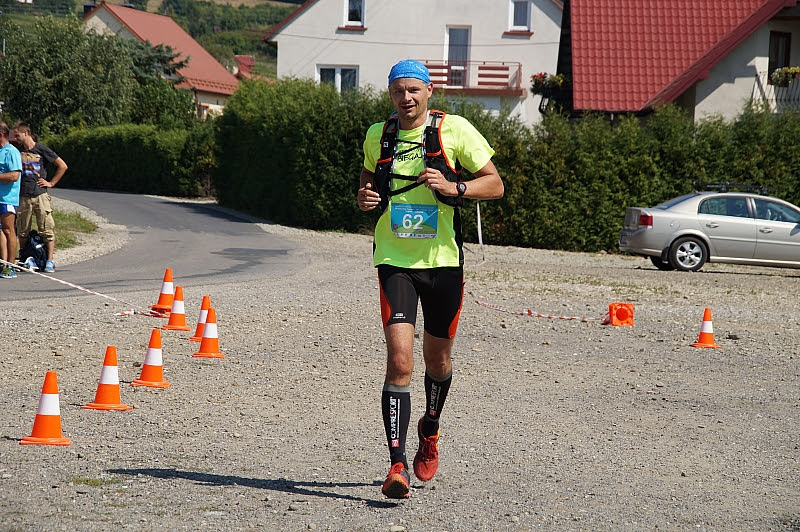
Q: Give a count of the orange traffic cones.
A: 9